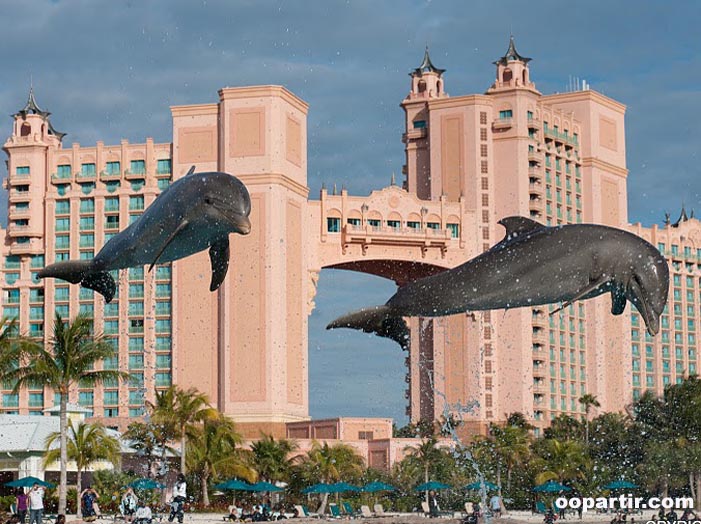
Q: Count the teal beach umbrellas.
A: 11